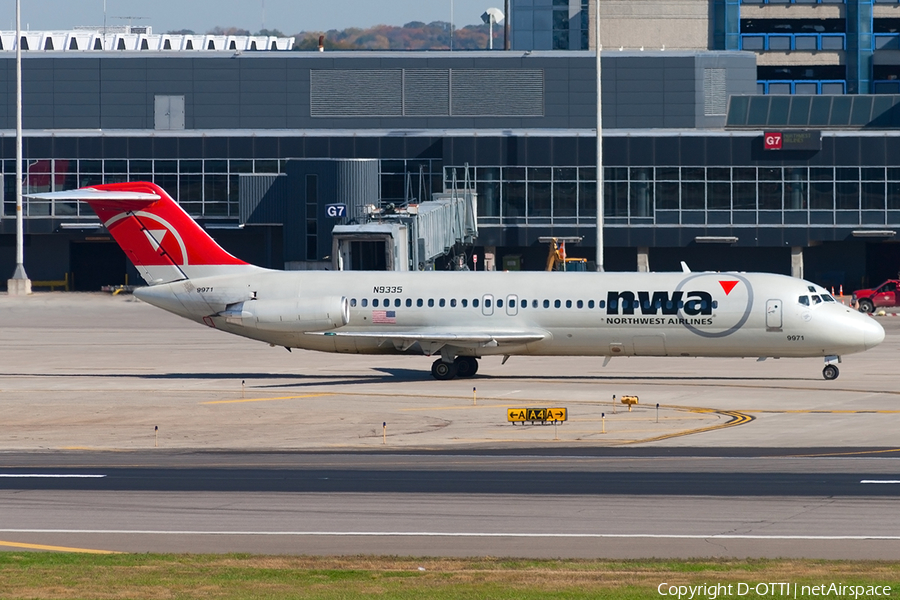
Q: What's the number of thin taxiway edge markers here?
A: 8